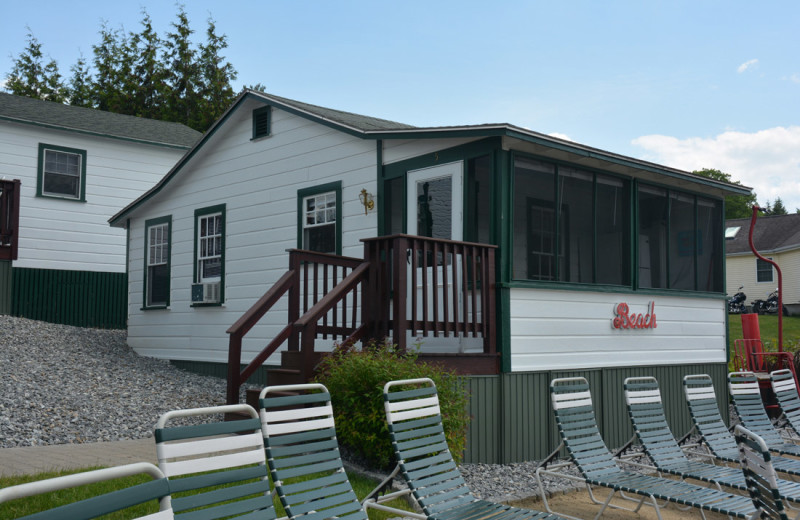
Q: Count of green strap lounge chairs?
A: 10